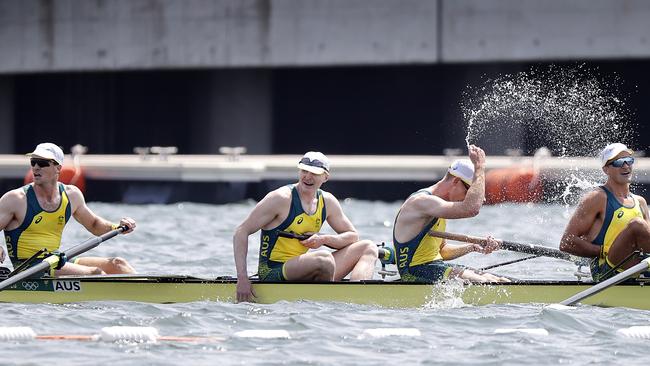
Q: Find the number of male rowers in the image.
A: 4